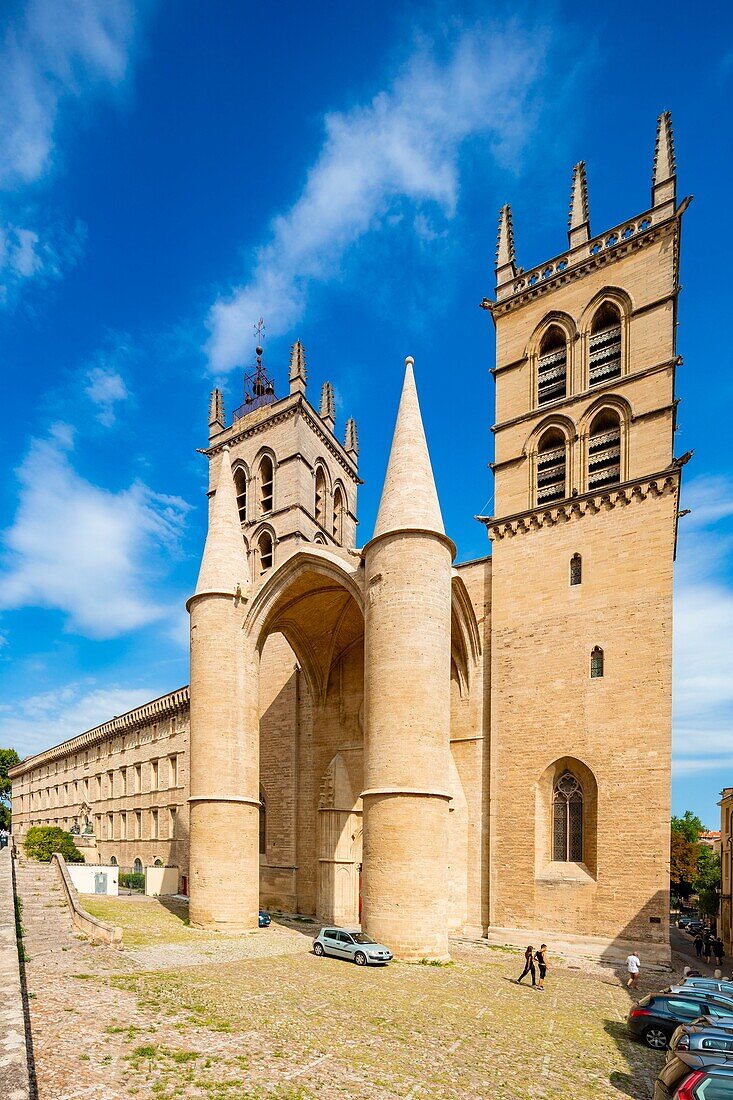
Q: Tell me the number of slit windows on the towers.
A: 2